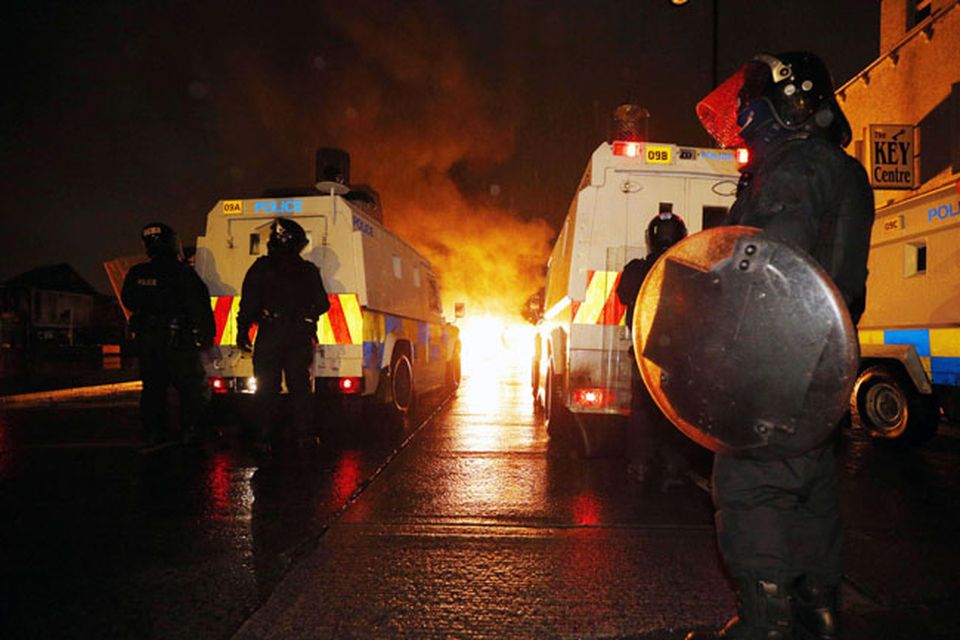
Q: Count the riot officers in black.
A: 4